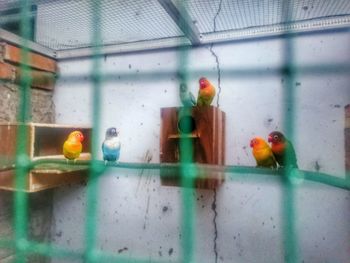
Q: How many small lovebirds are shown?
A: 6